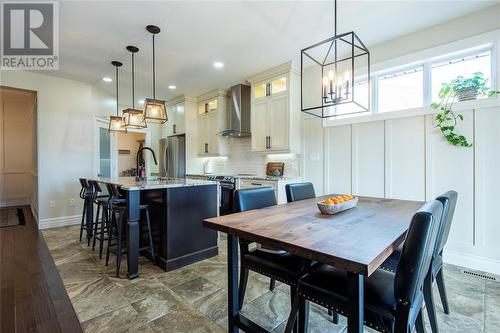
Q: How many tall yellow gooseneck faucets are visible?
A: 0